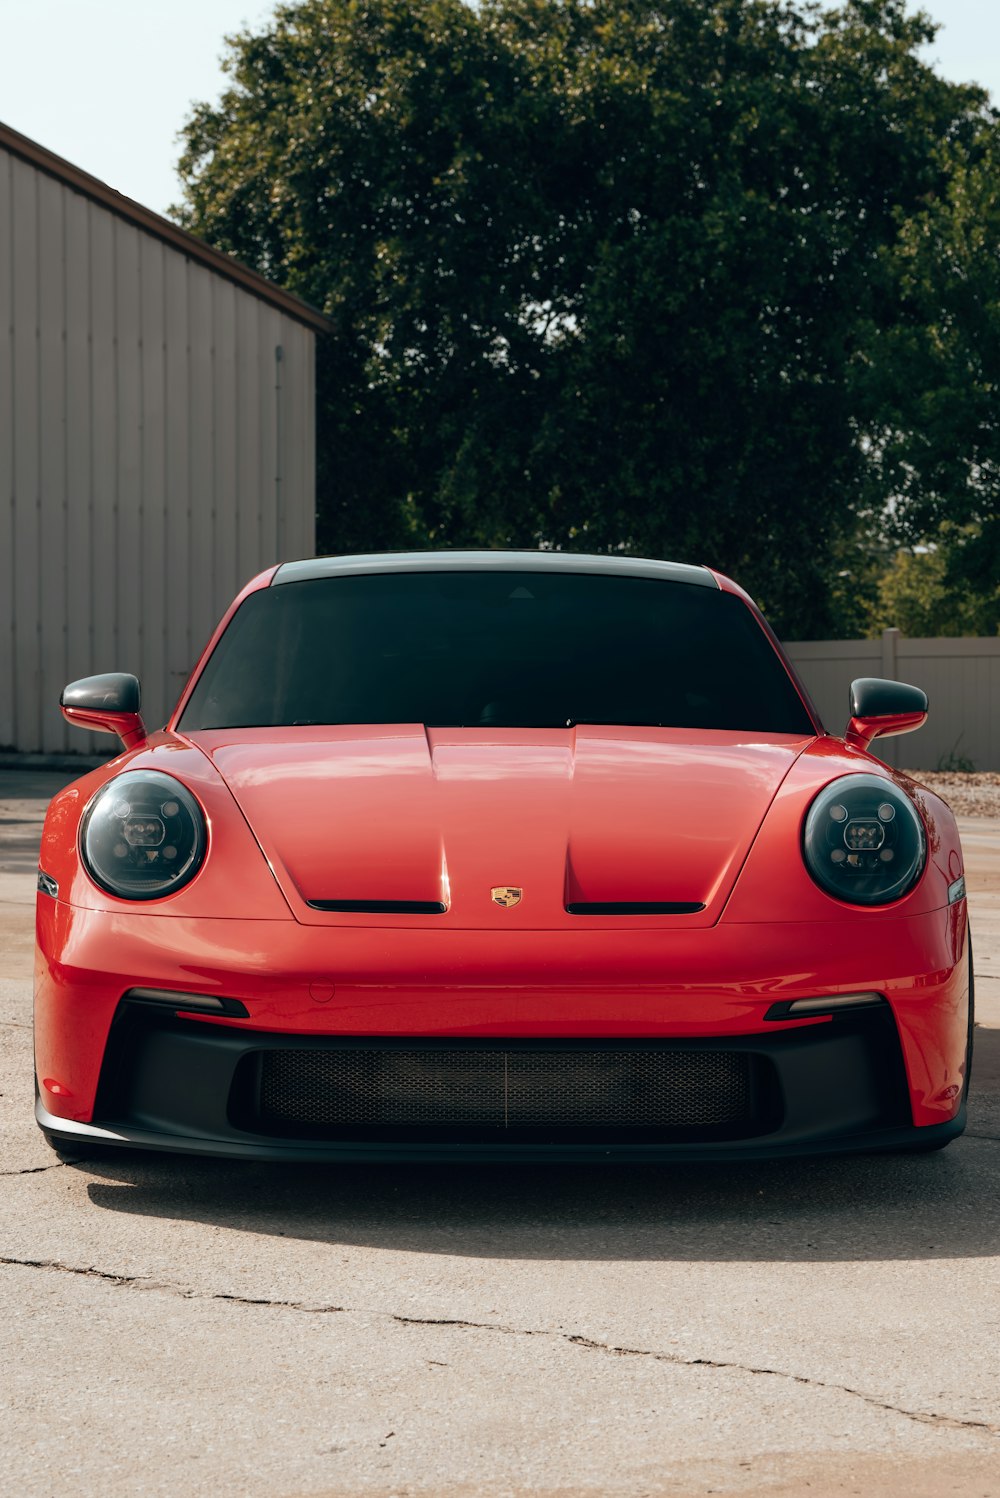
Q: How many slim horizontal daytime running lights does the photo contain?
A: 2